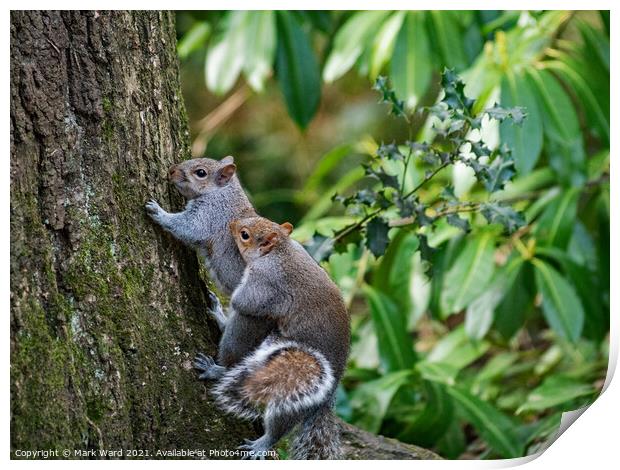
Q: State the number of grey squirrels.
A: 2